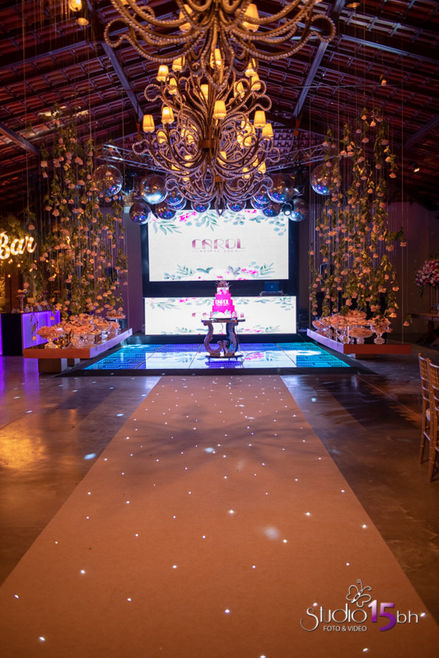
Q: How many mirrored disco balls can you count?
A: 14